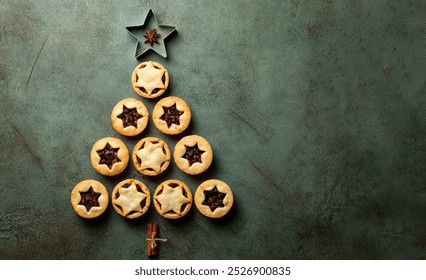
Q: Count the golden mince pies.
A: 10